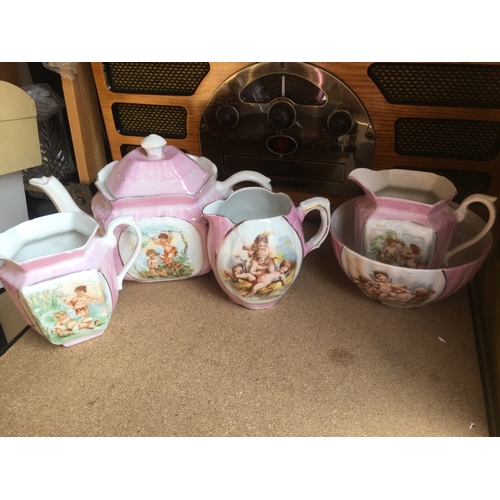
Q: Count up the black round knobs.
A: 3